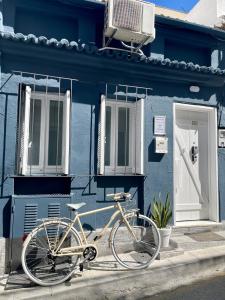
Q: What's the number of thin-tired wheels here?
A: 2